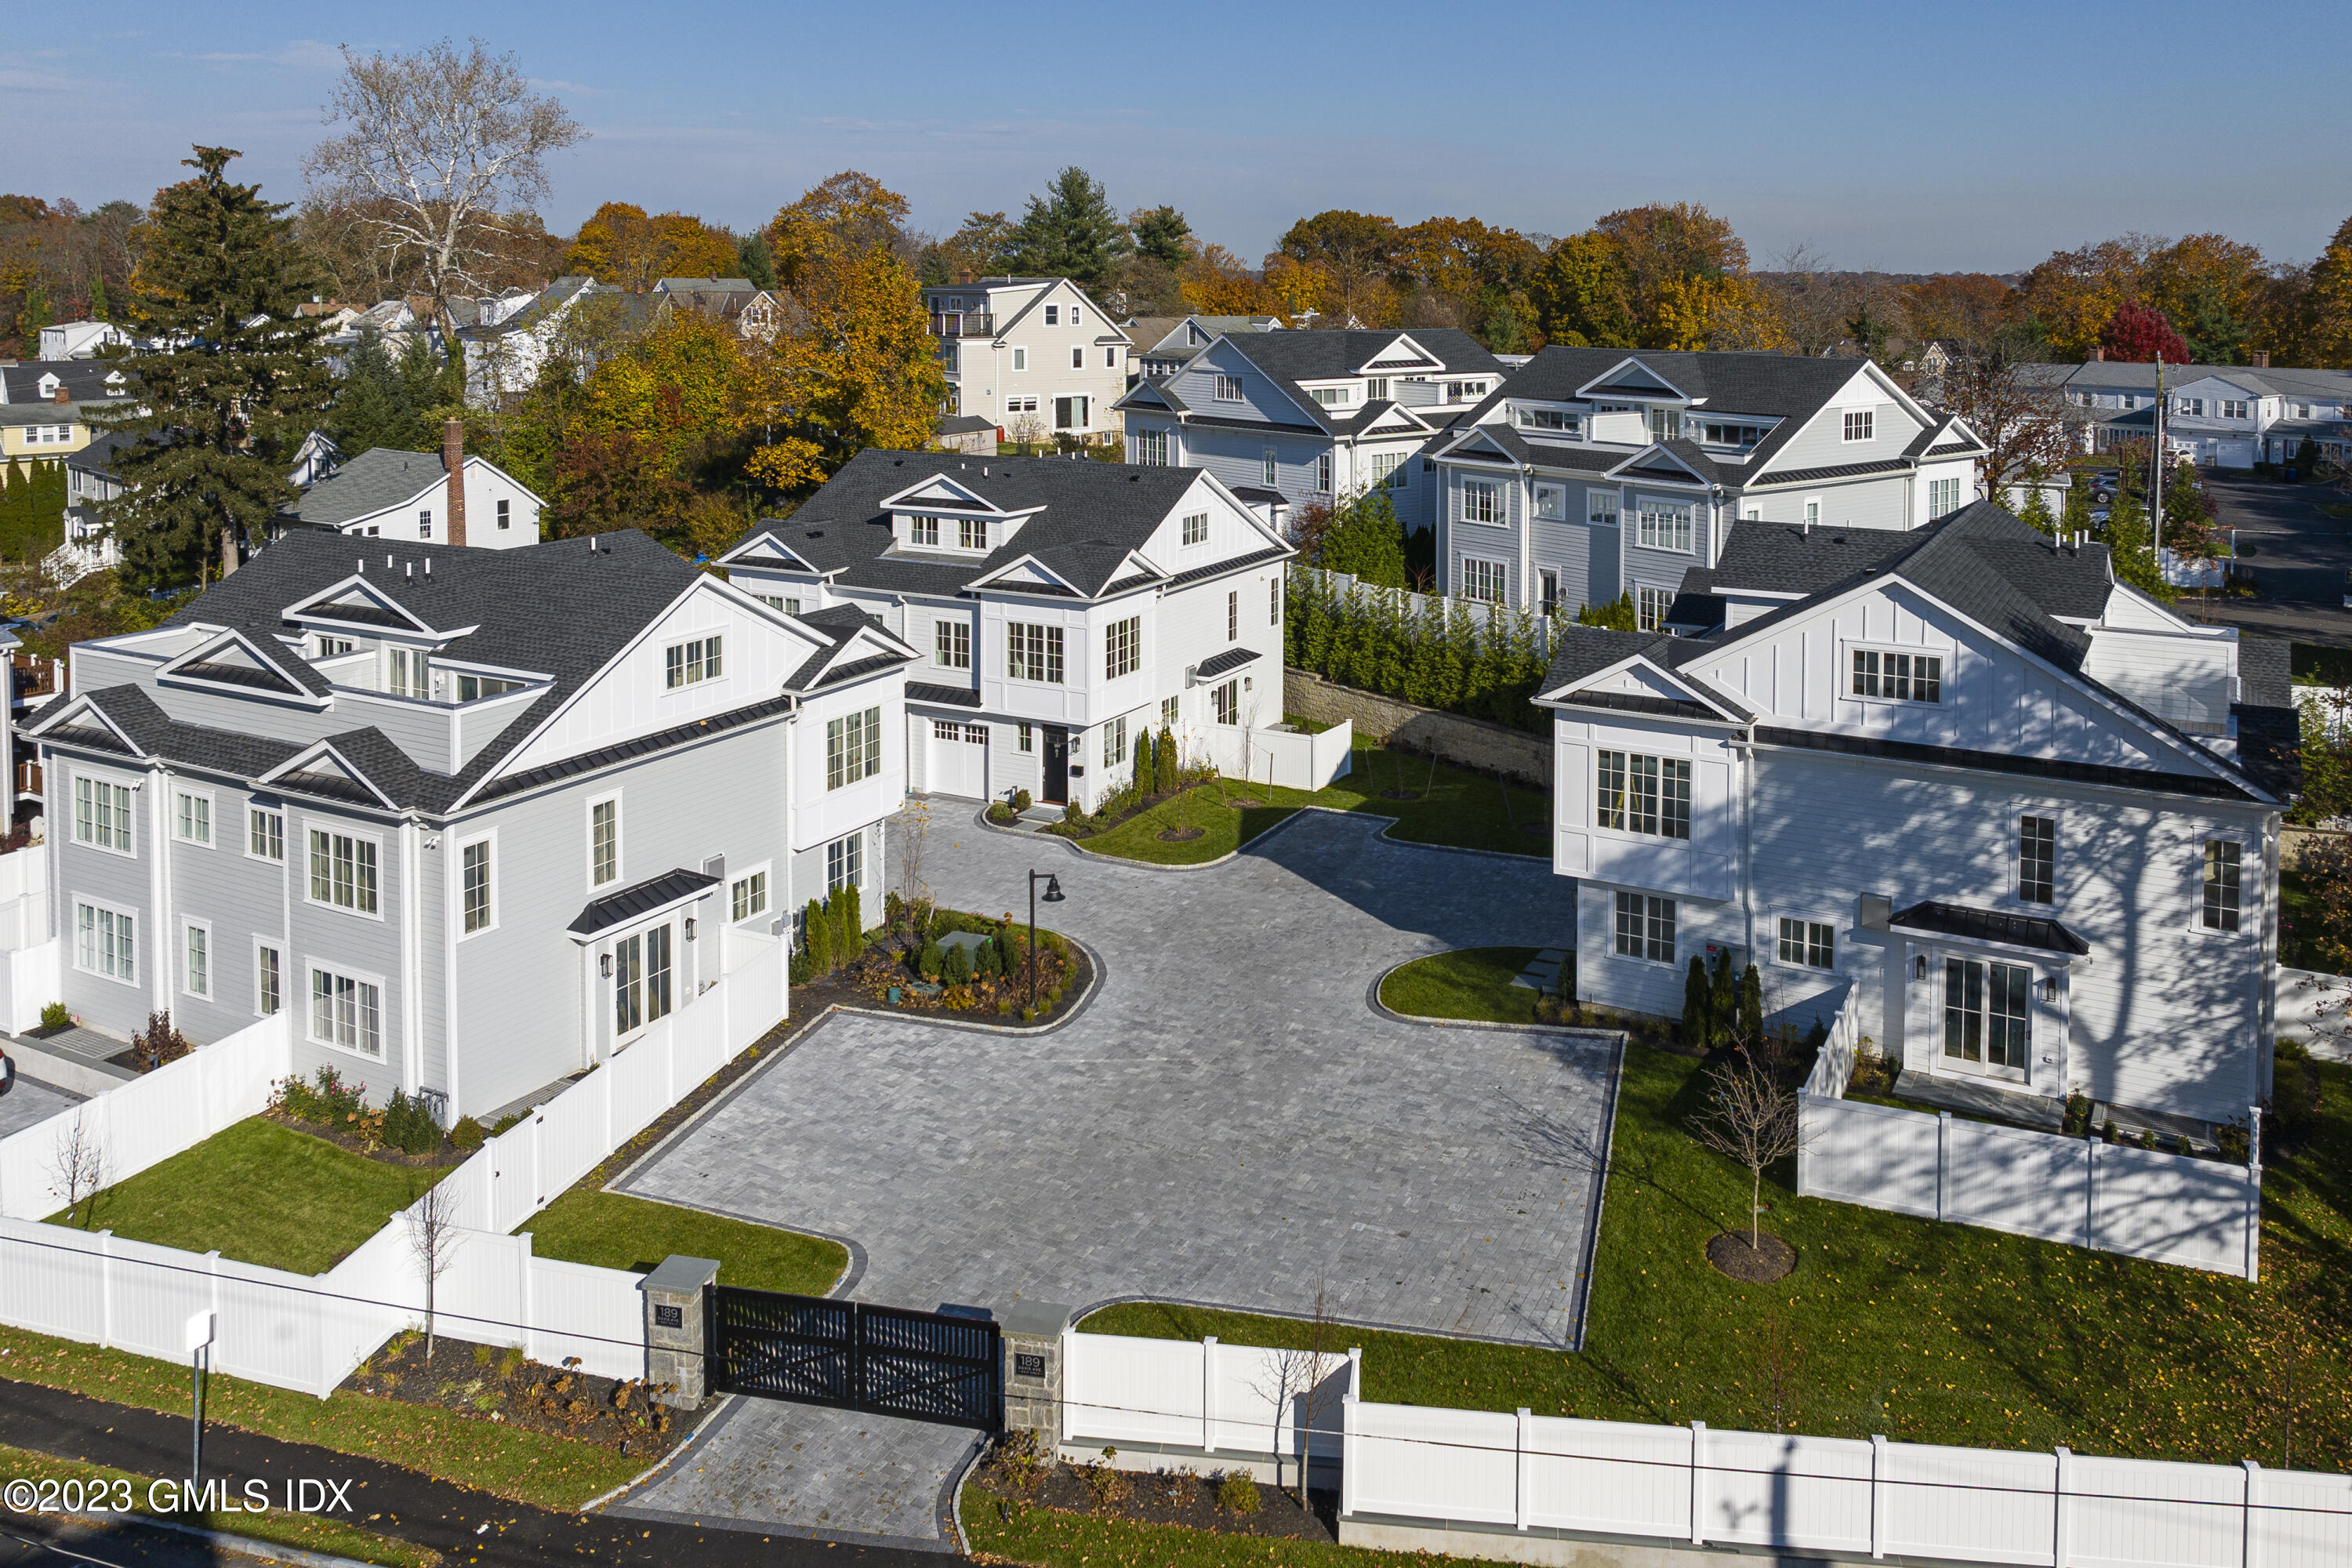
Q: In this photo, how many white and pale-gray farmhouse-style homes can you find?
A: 5